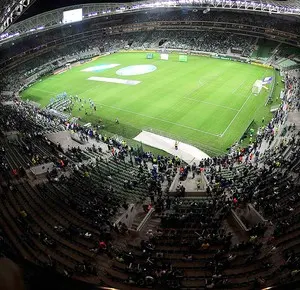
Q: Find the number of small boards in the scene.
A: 3